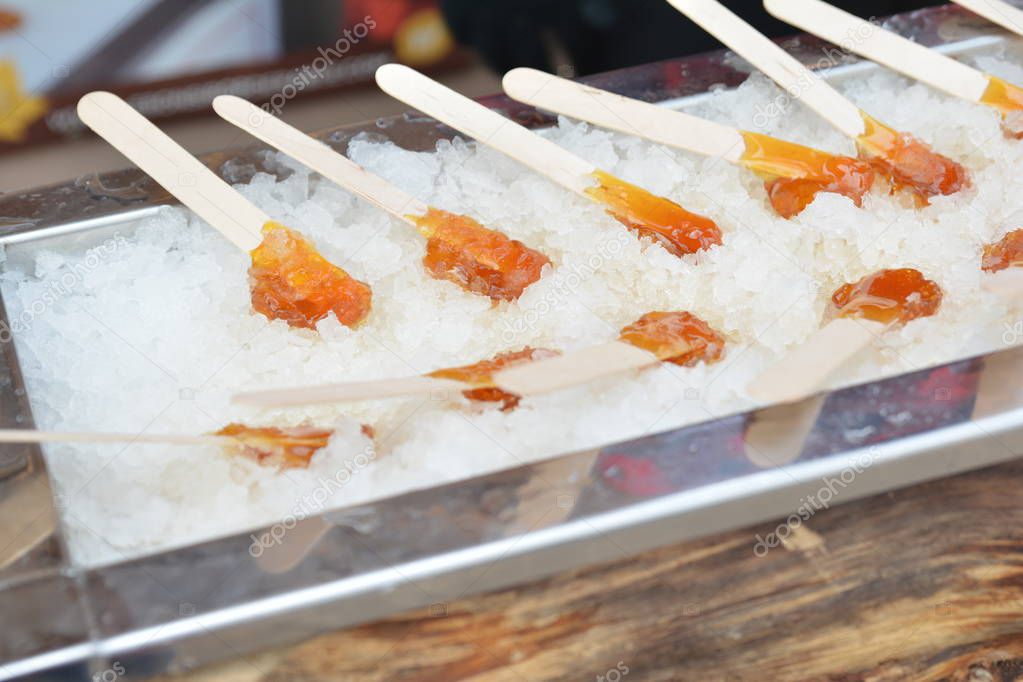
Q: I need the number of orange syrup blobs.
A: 11